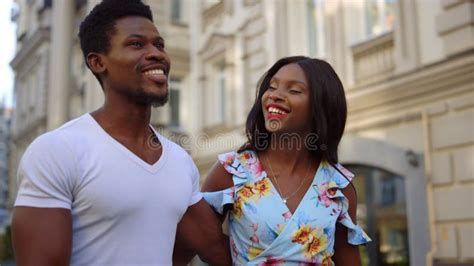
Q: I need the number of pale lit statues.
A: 0